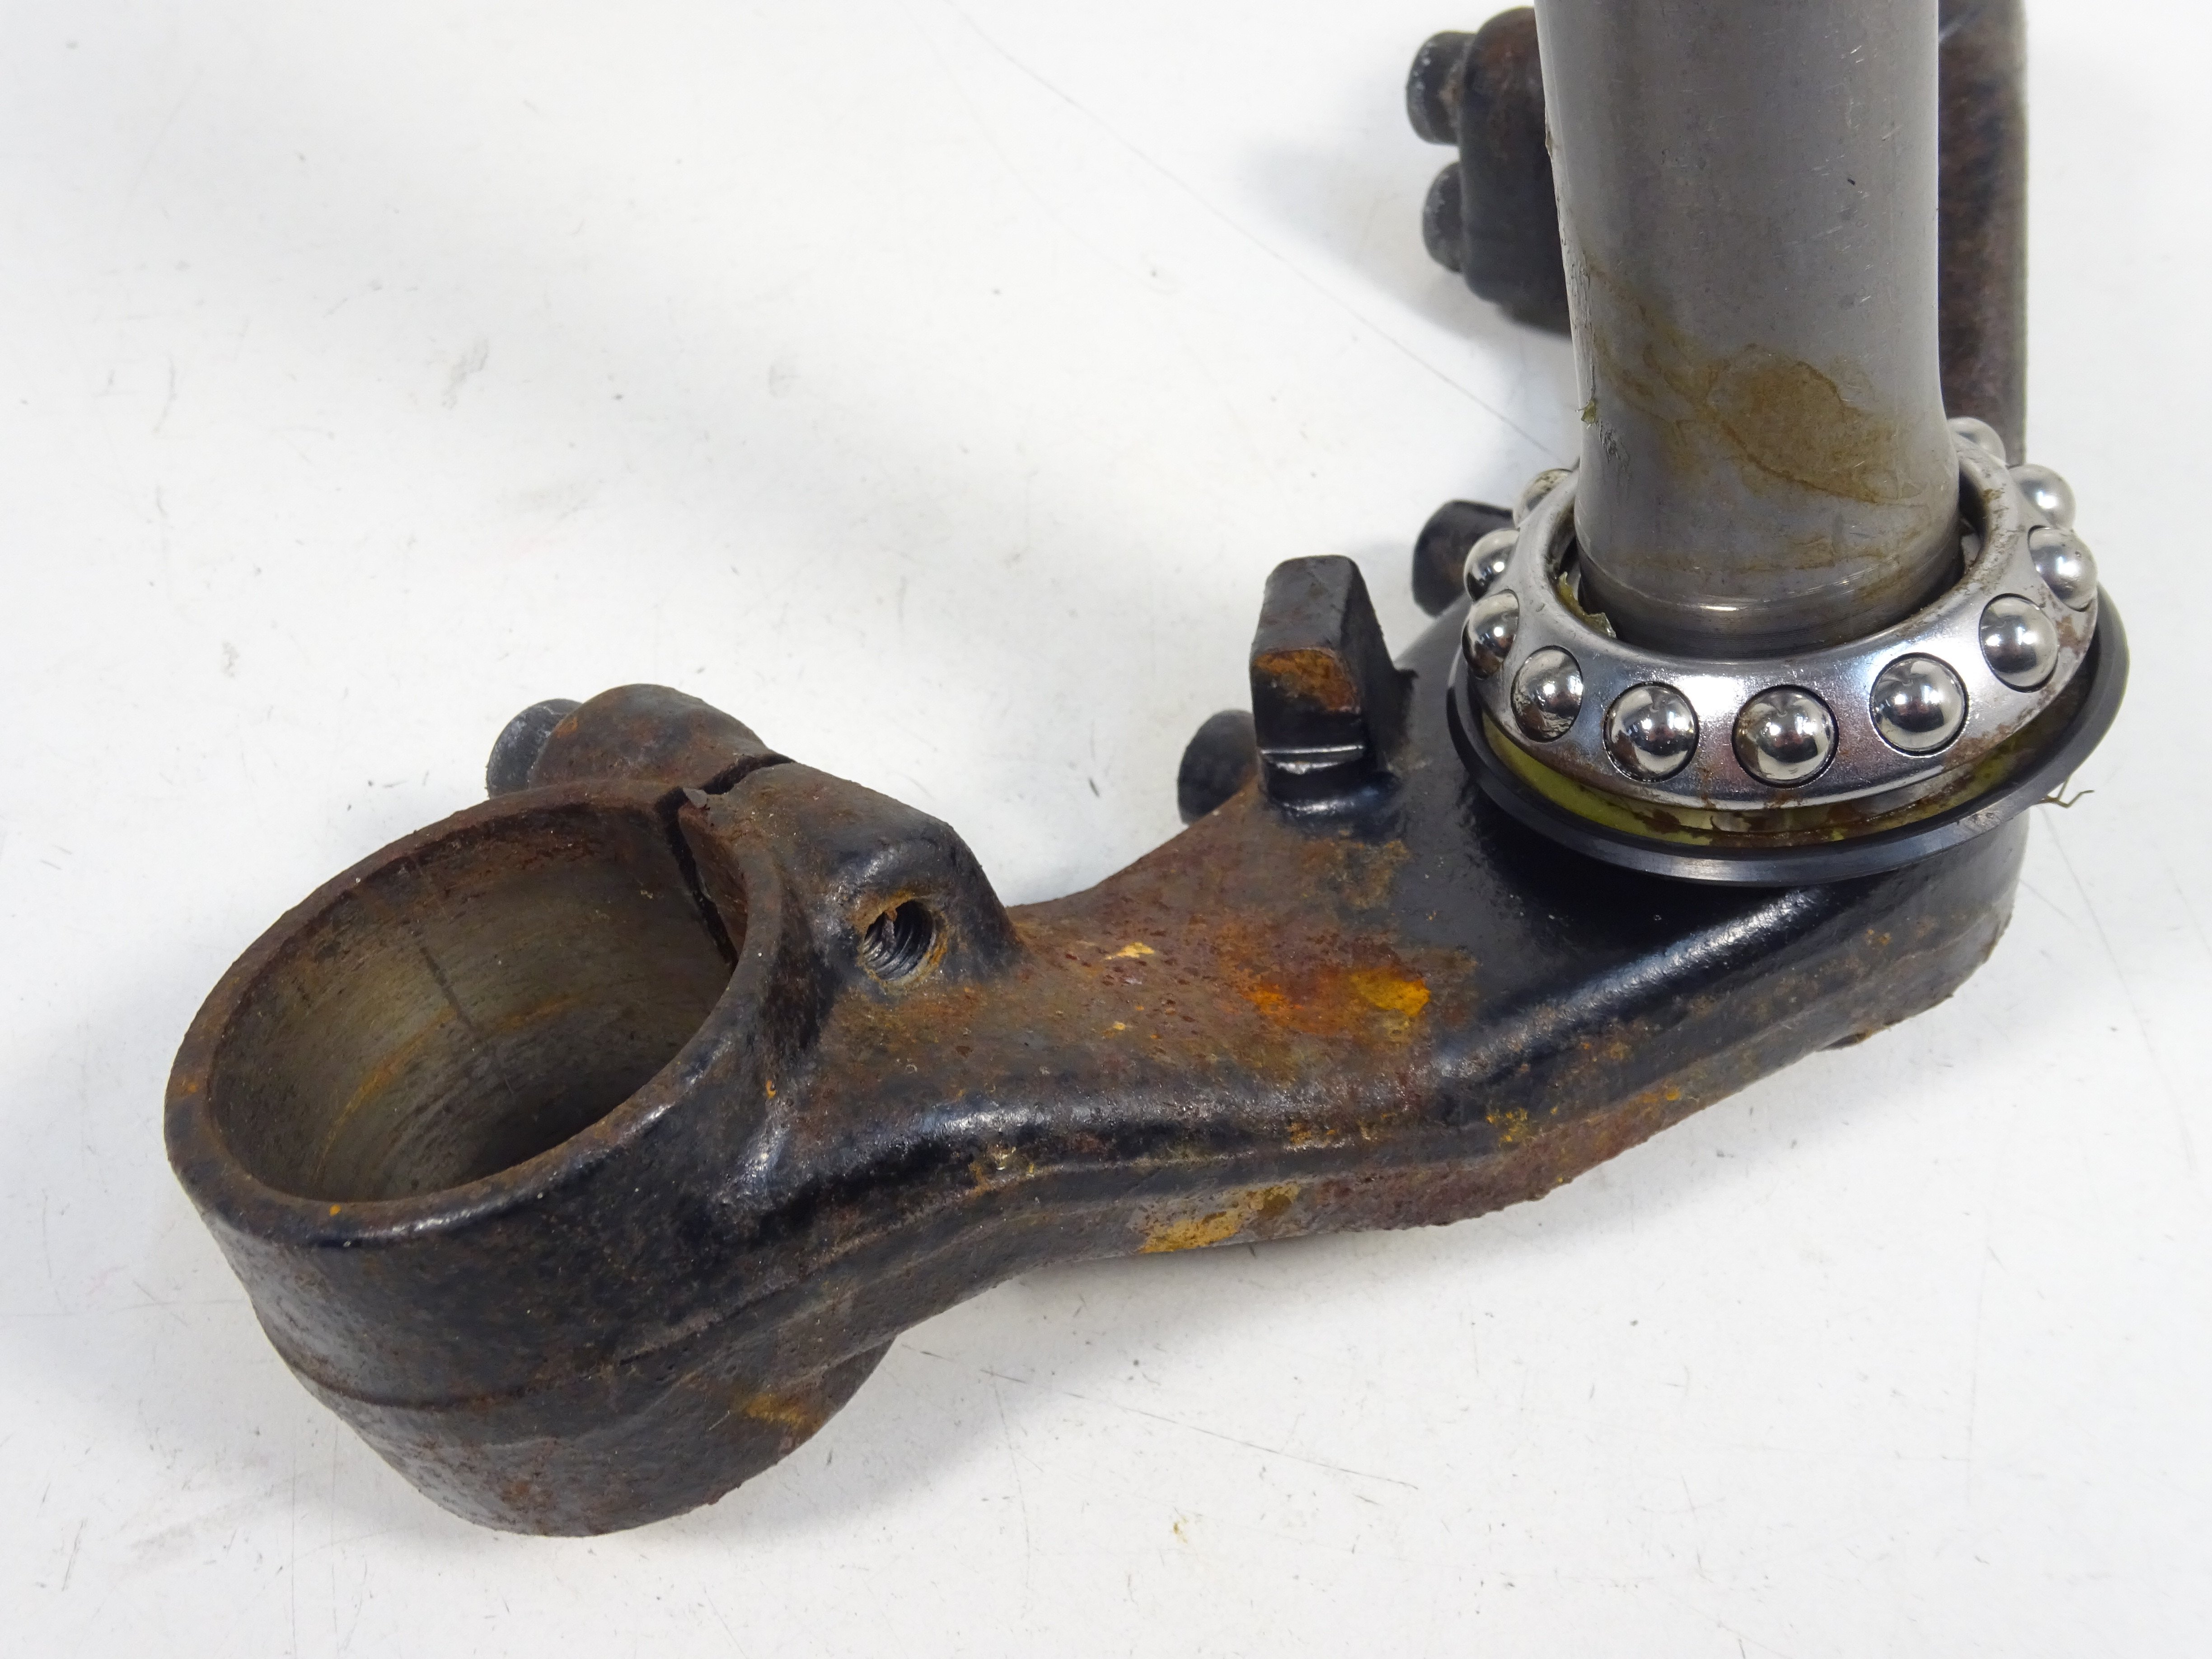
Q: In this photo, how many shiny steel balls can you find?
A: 11